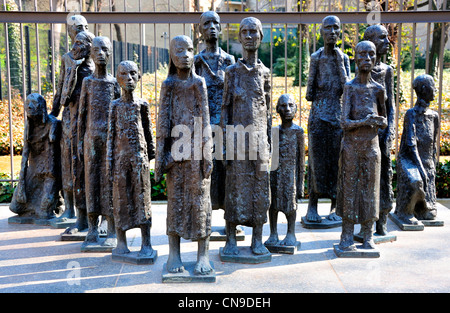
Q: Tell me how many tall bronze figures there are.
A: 13